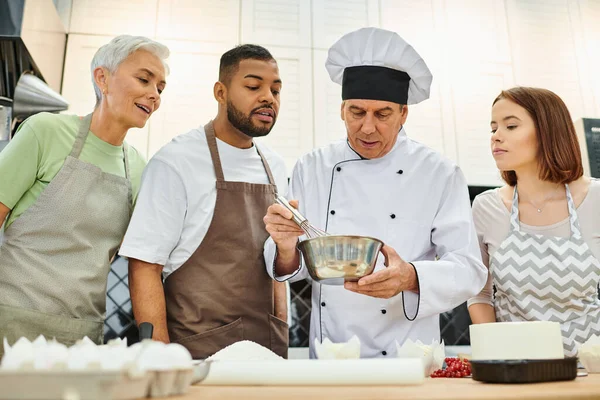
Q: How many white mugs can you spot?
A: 0